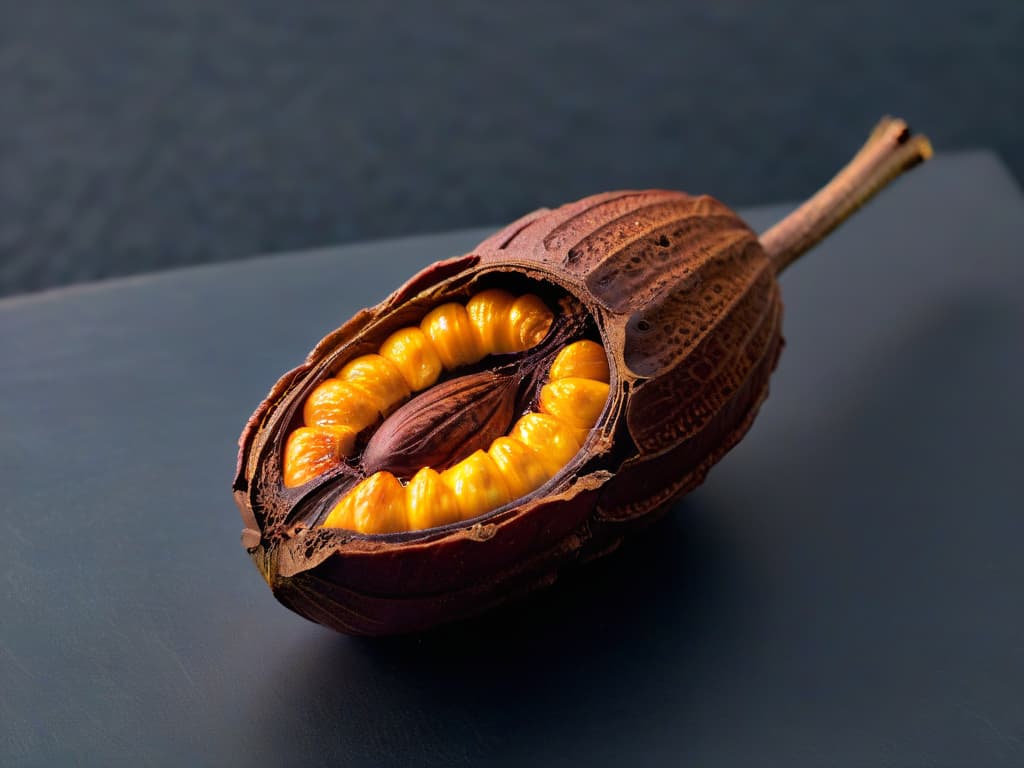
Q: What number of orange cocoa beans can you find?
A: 14